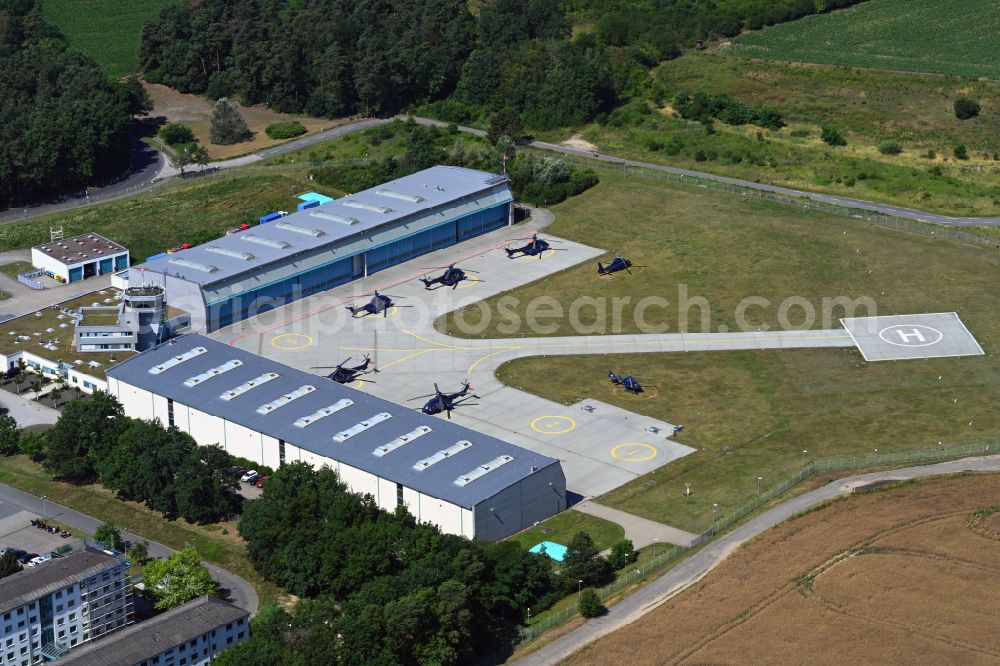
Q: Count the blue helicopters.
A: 7